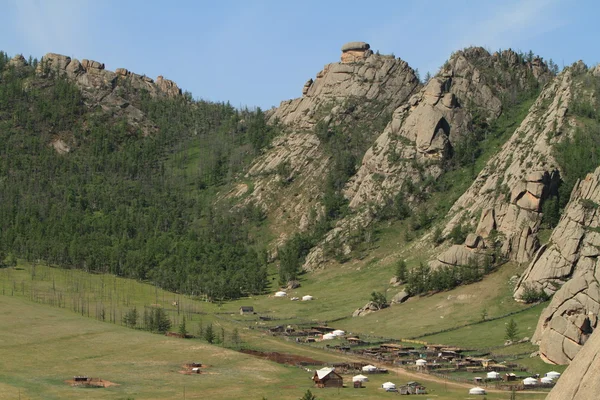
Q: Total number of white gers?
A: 13